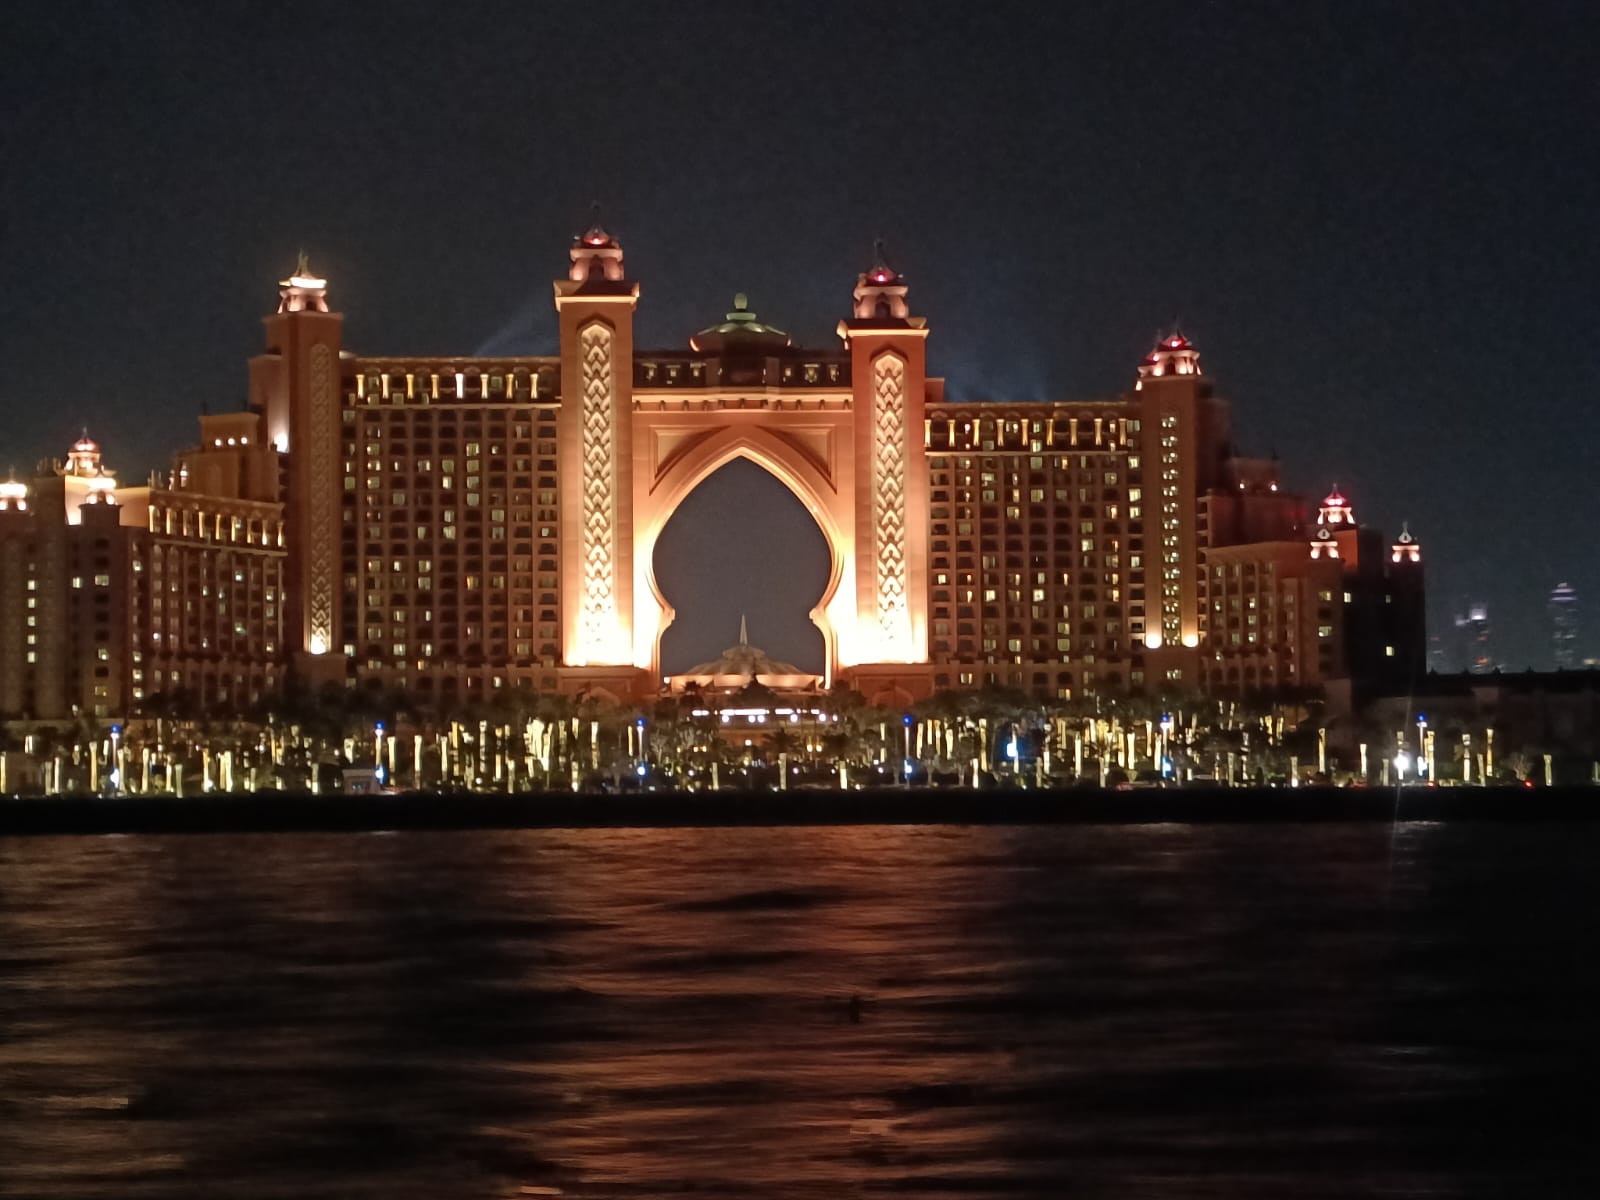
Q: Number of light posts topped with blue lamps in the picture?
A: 6